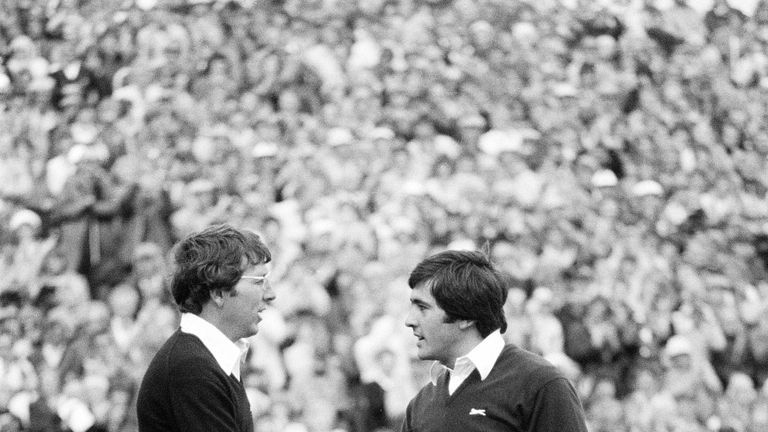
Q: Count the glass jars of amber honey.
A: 0